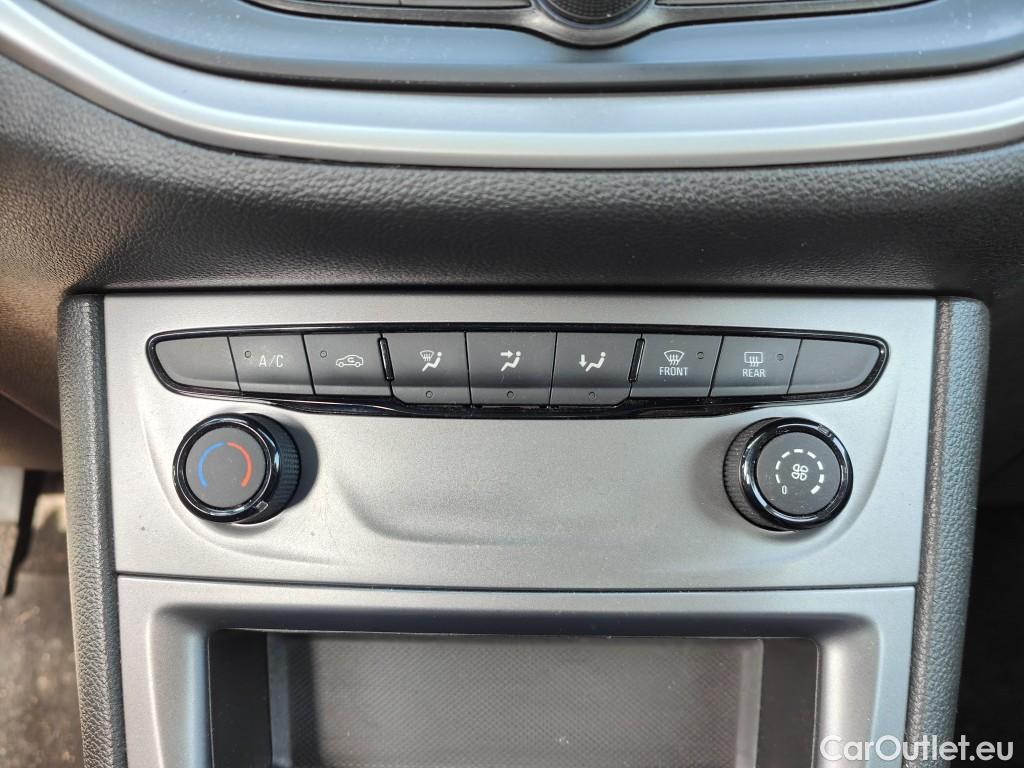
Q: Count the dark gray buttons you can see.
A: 9